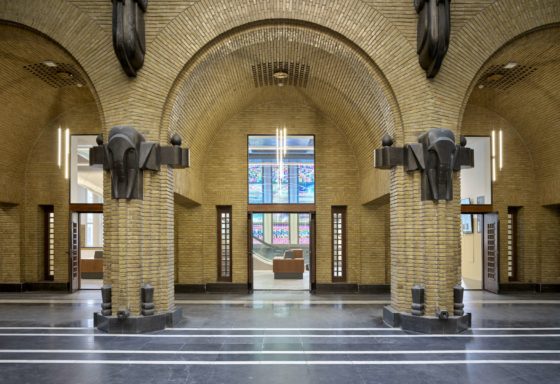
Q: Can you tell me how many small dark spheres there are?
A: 4